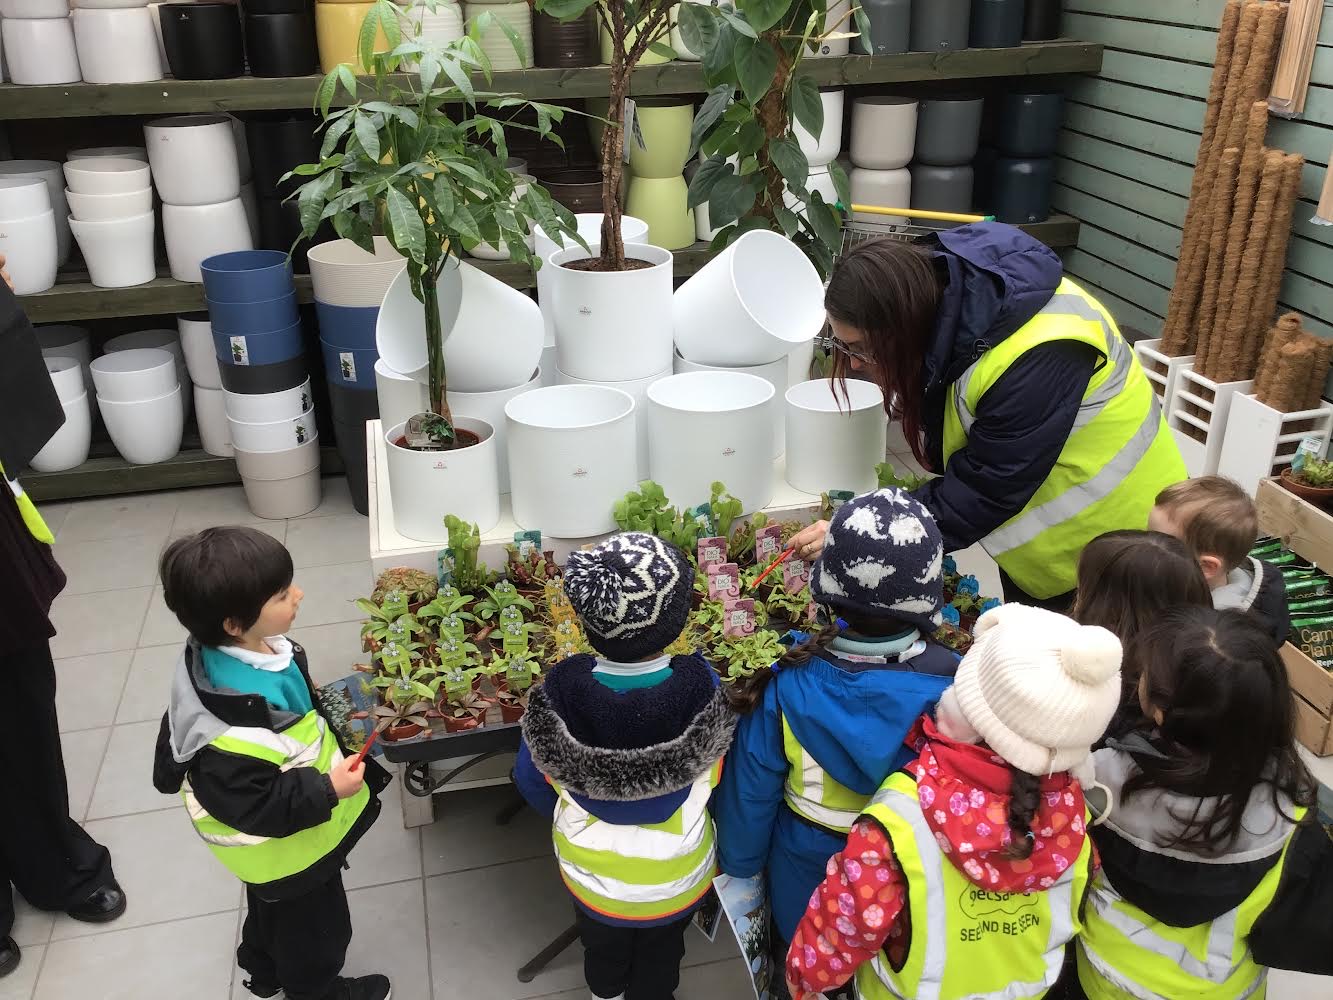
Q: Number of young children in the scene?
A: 7